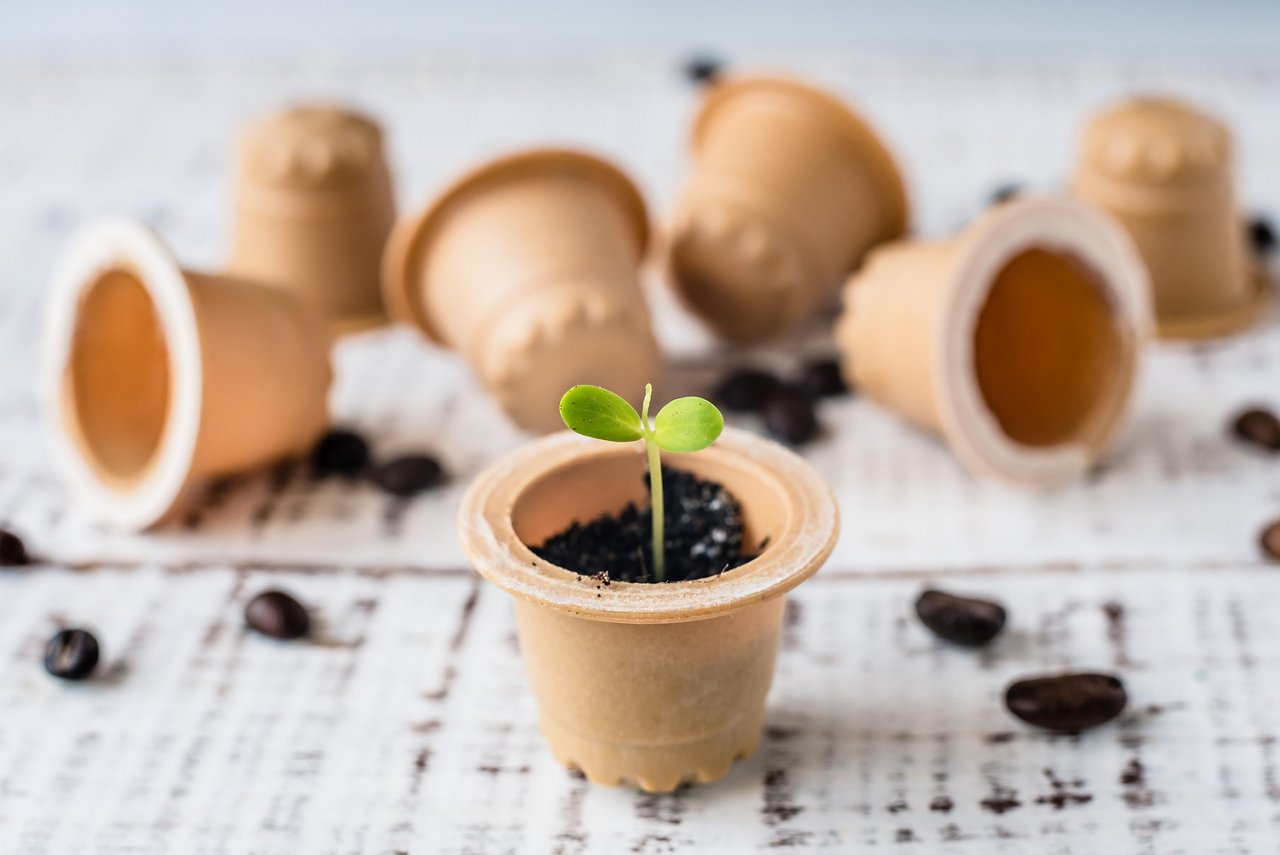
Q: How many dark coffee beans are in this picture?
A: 15